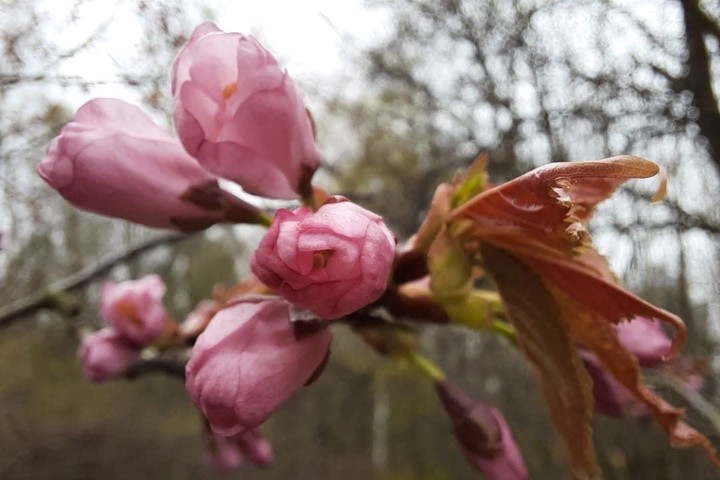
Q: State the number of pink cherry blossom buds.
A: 11